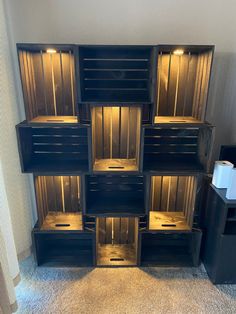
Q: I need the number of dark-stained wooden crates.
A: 12